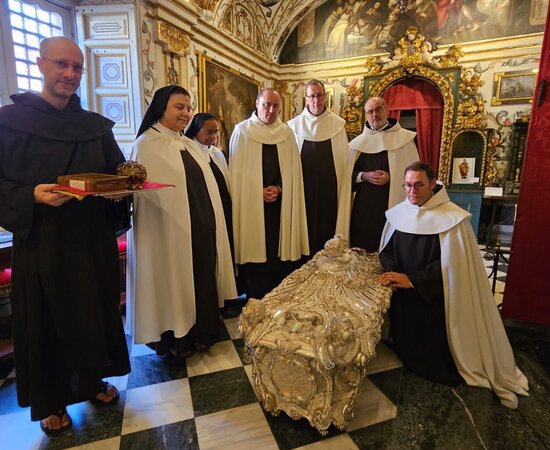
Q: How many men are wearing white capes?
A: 4